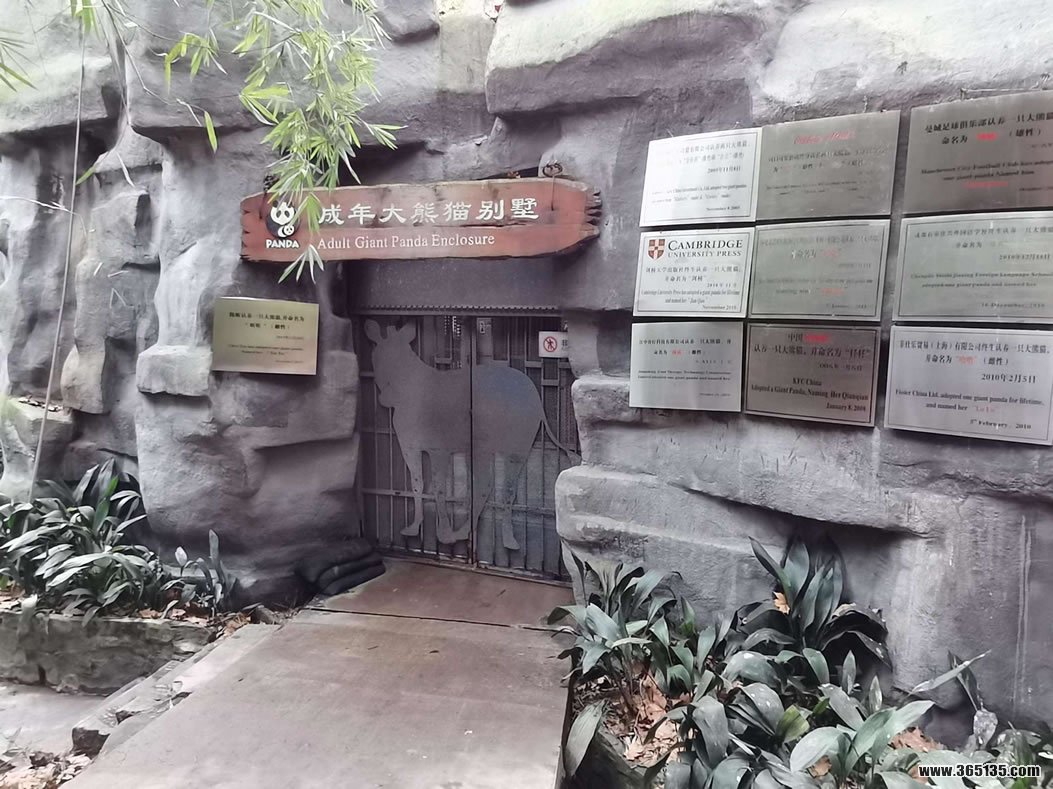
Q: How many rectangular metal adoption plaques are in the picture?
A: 10